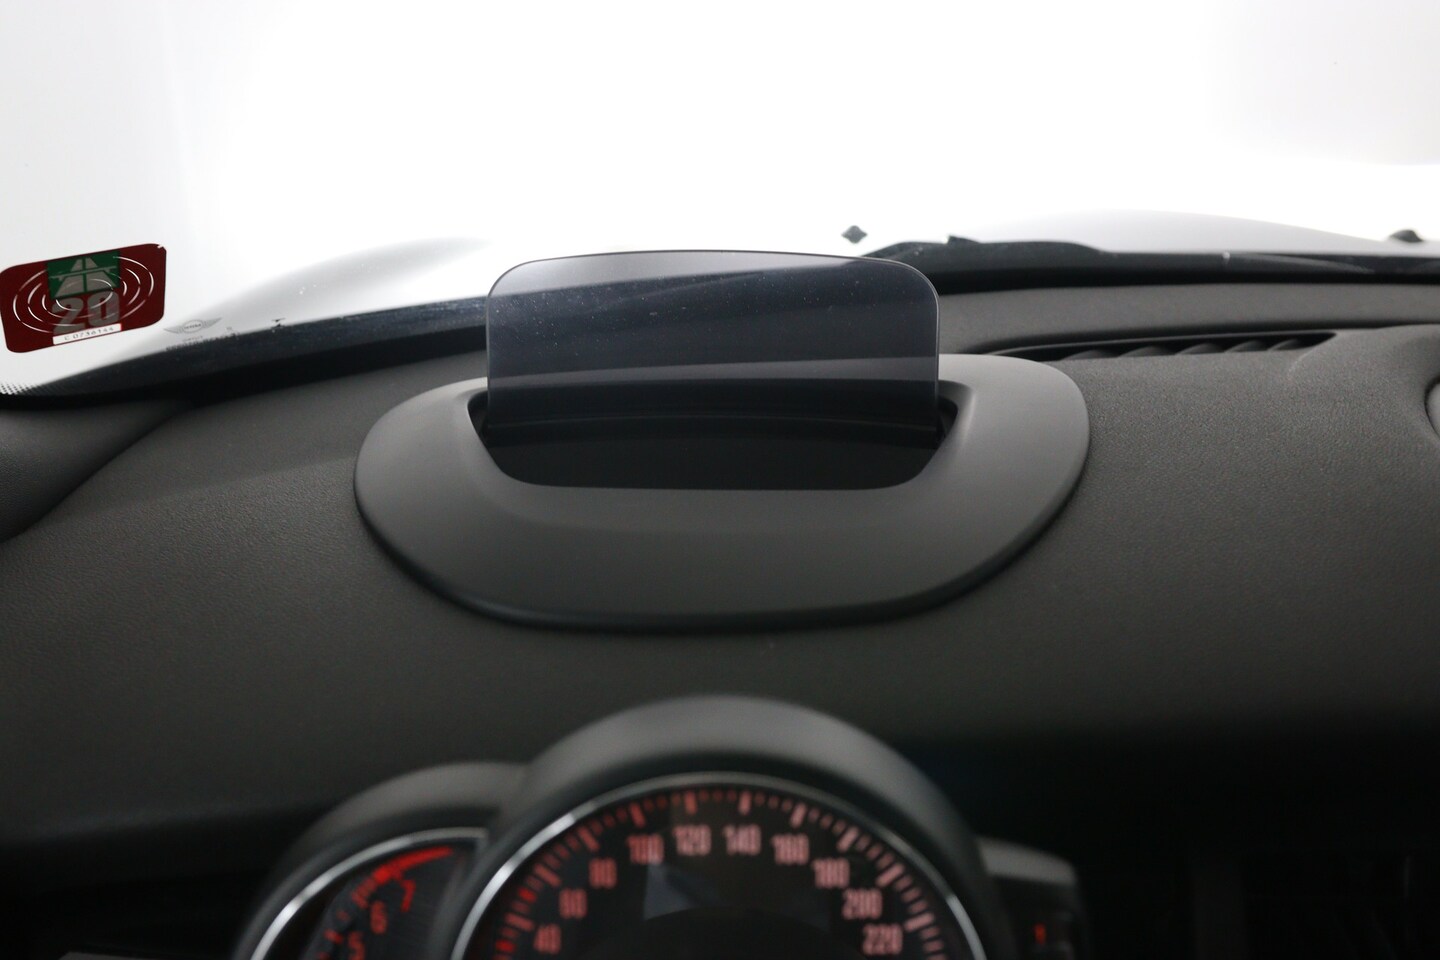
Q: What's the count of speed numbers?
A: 10